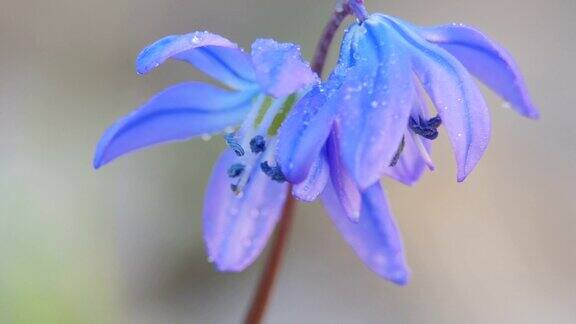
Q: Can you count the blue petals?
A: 12